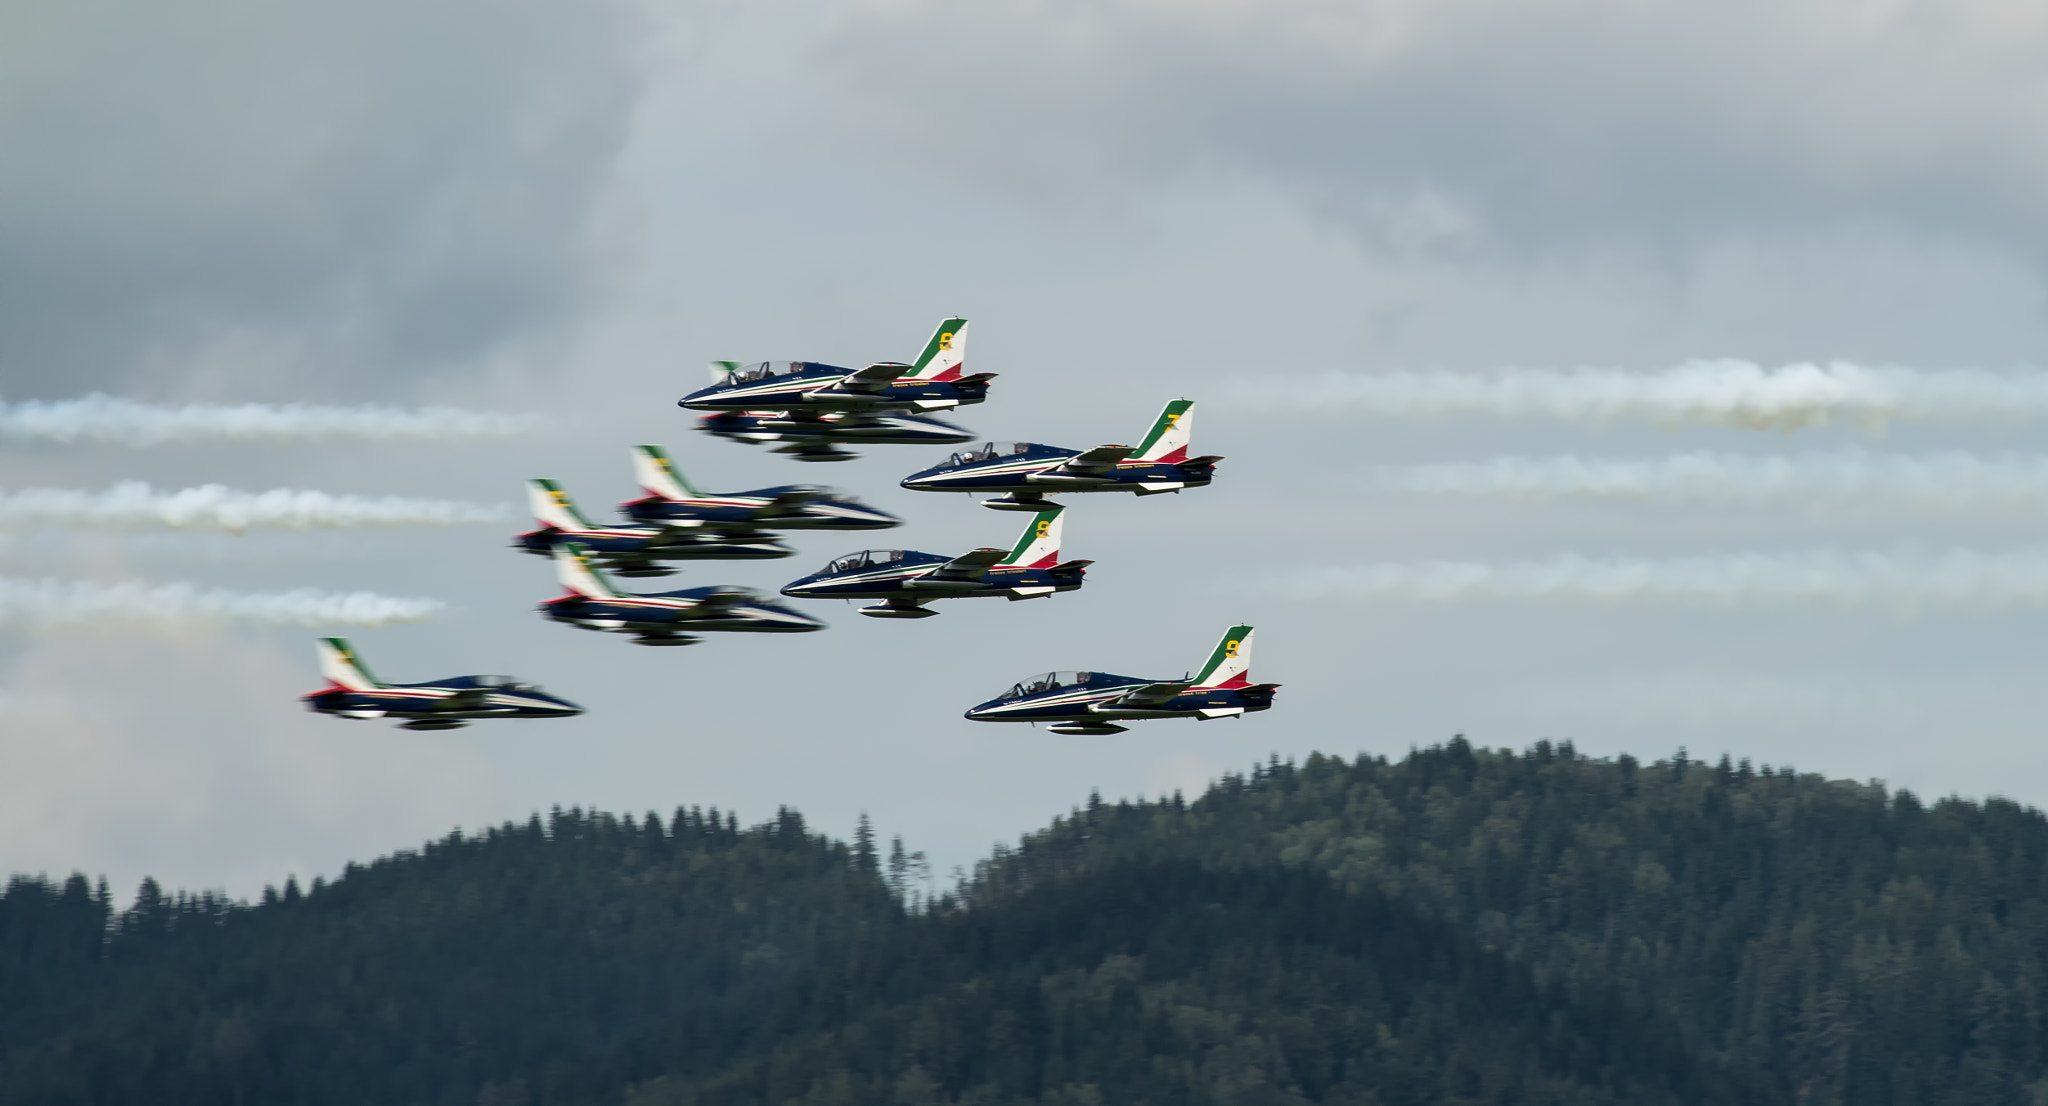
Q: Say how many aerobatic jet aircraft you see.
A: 9